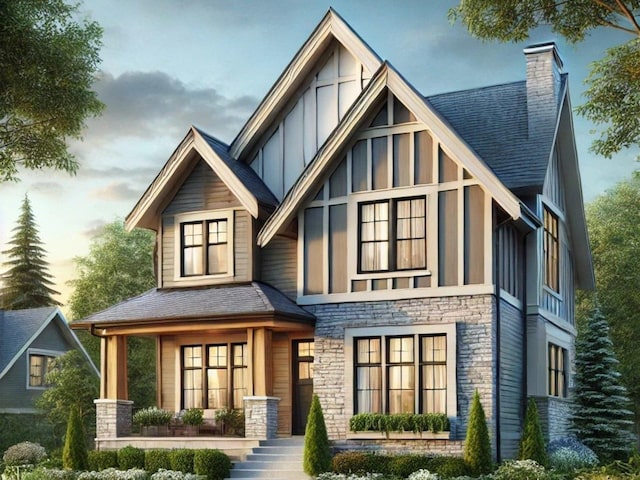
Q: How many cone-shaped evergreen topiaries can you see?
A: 4